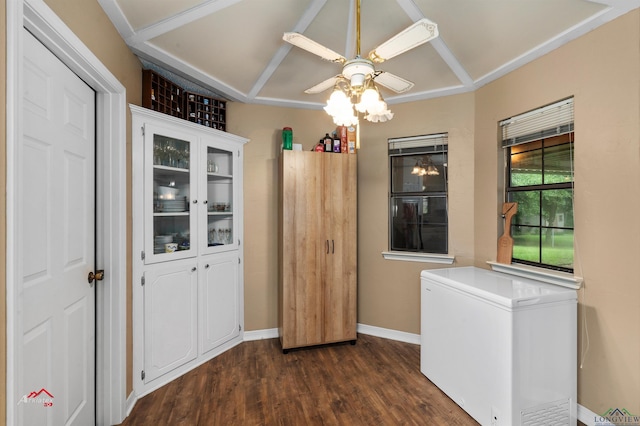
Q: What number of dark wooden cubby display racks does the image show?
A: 2